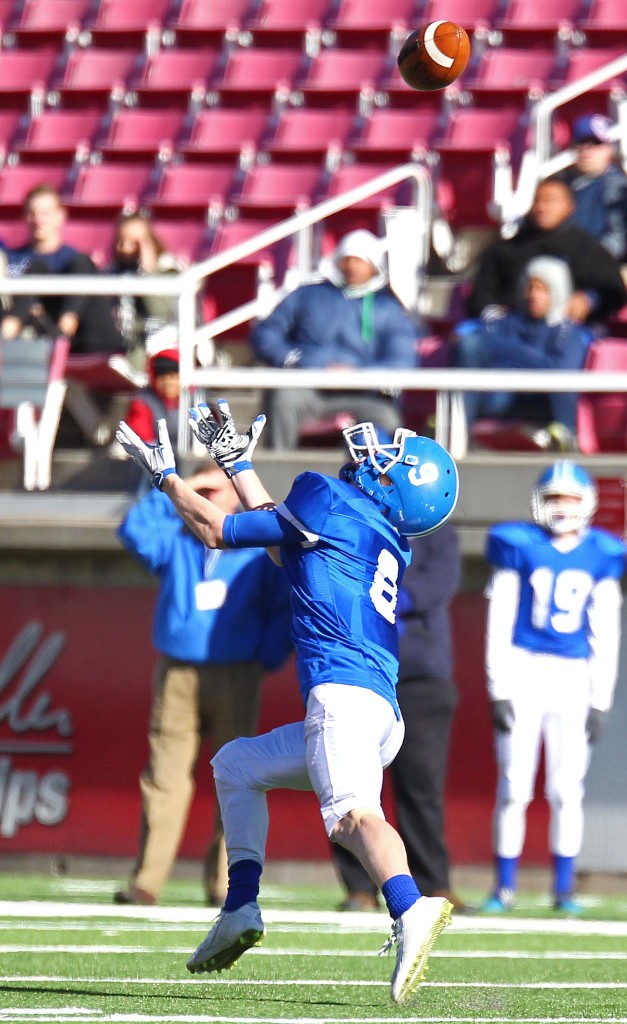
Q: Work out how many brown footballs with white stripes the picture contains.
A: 1